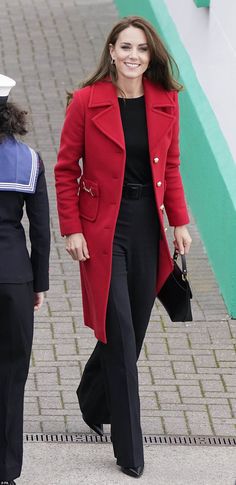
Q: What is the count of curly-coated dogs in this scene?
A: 0